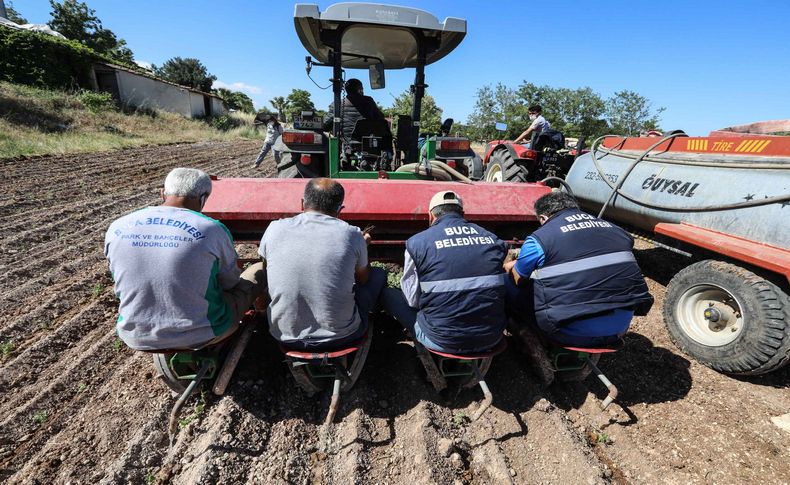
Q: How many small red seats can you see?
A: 4